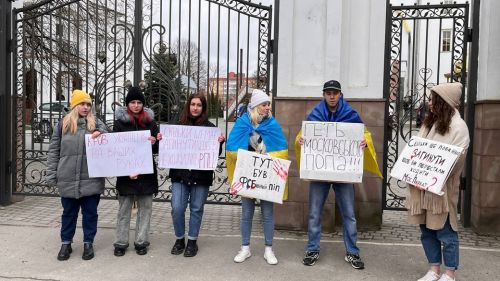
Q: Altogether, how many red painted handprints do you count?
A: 2